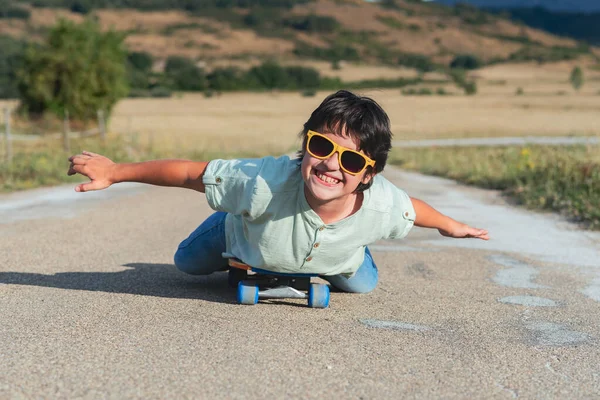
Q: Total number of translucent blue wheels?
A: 2